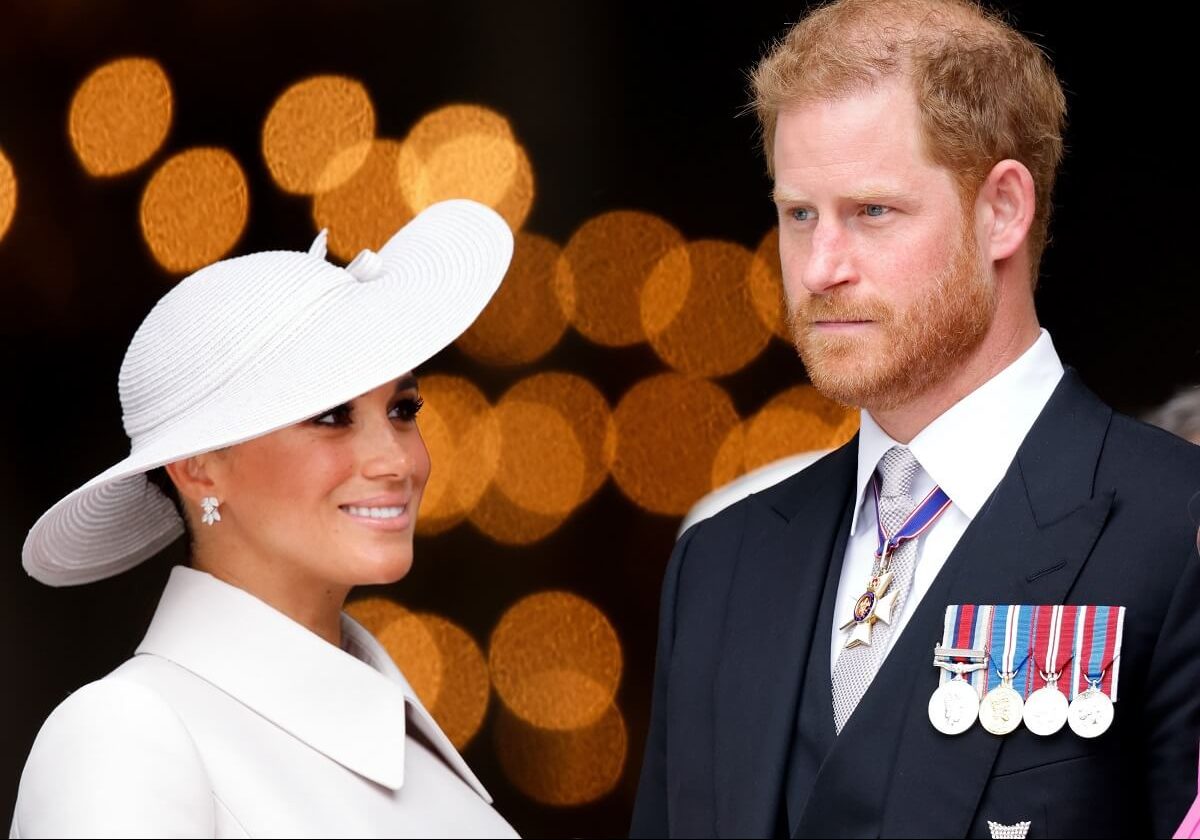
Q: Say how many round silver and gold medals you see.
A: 4